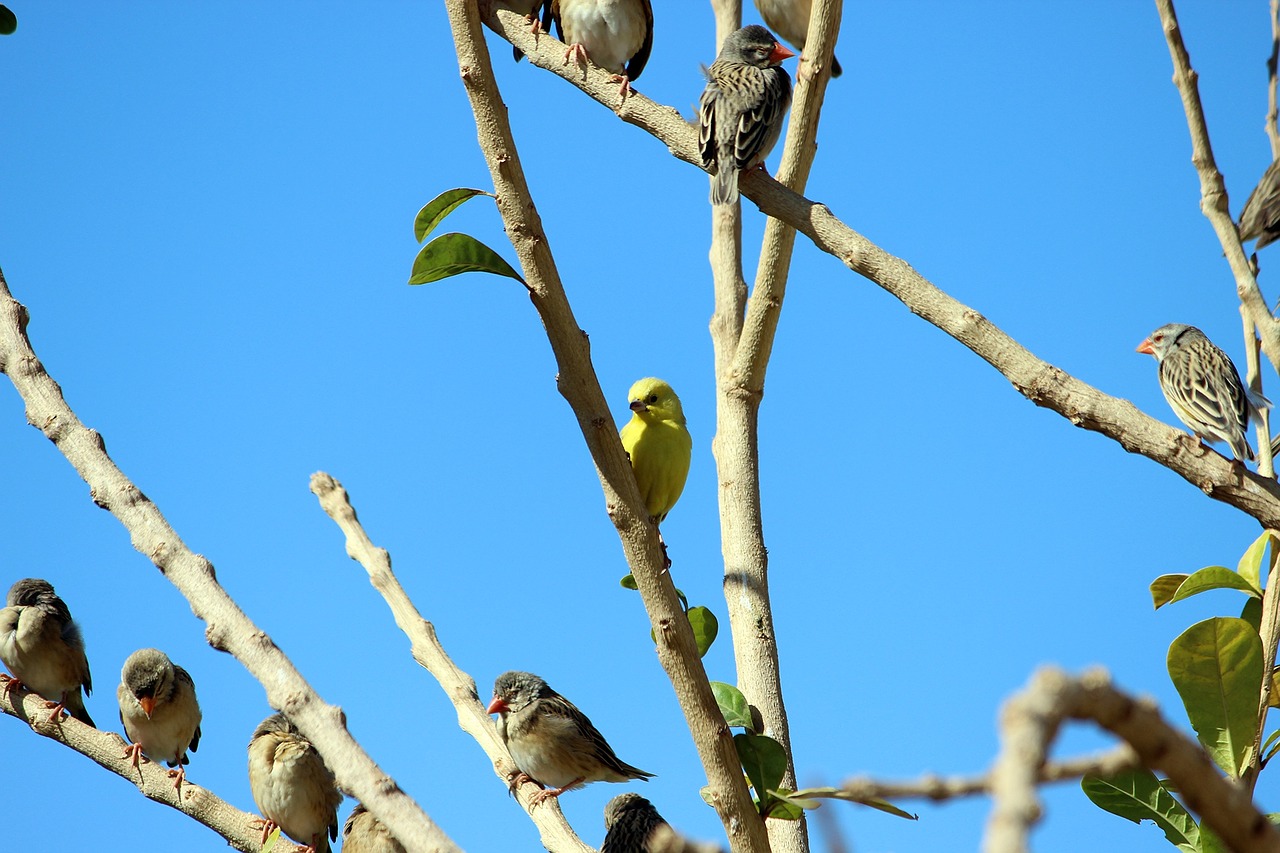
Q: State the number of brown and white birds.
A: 12